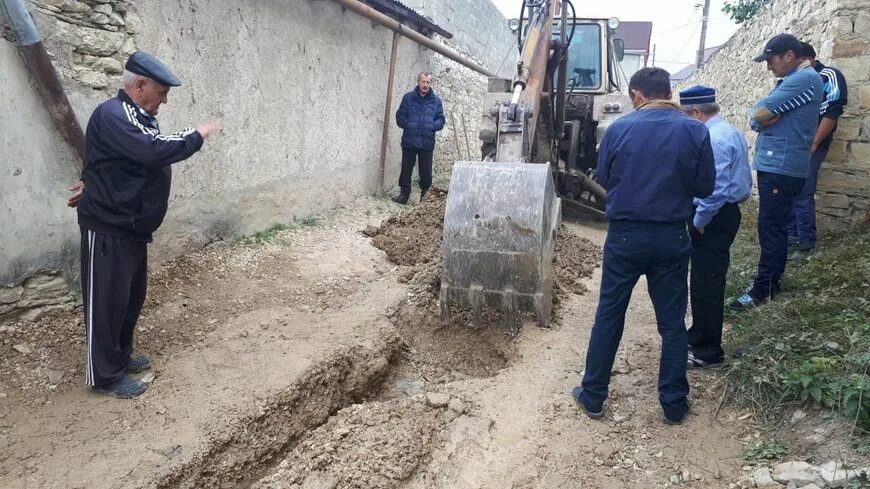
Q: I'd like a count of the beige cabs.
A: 1